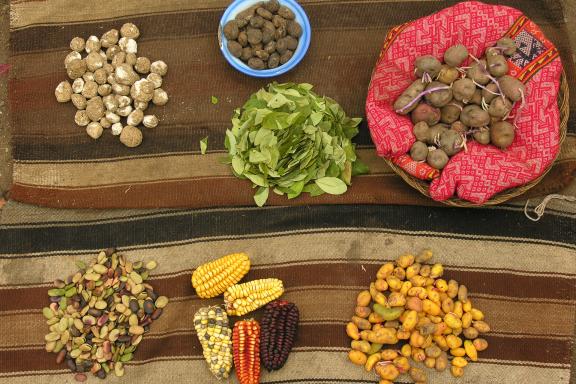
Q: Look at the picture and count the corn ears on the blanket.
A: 5